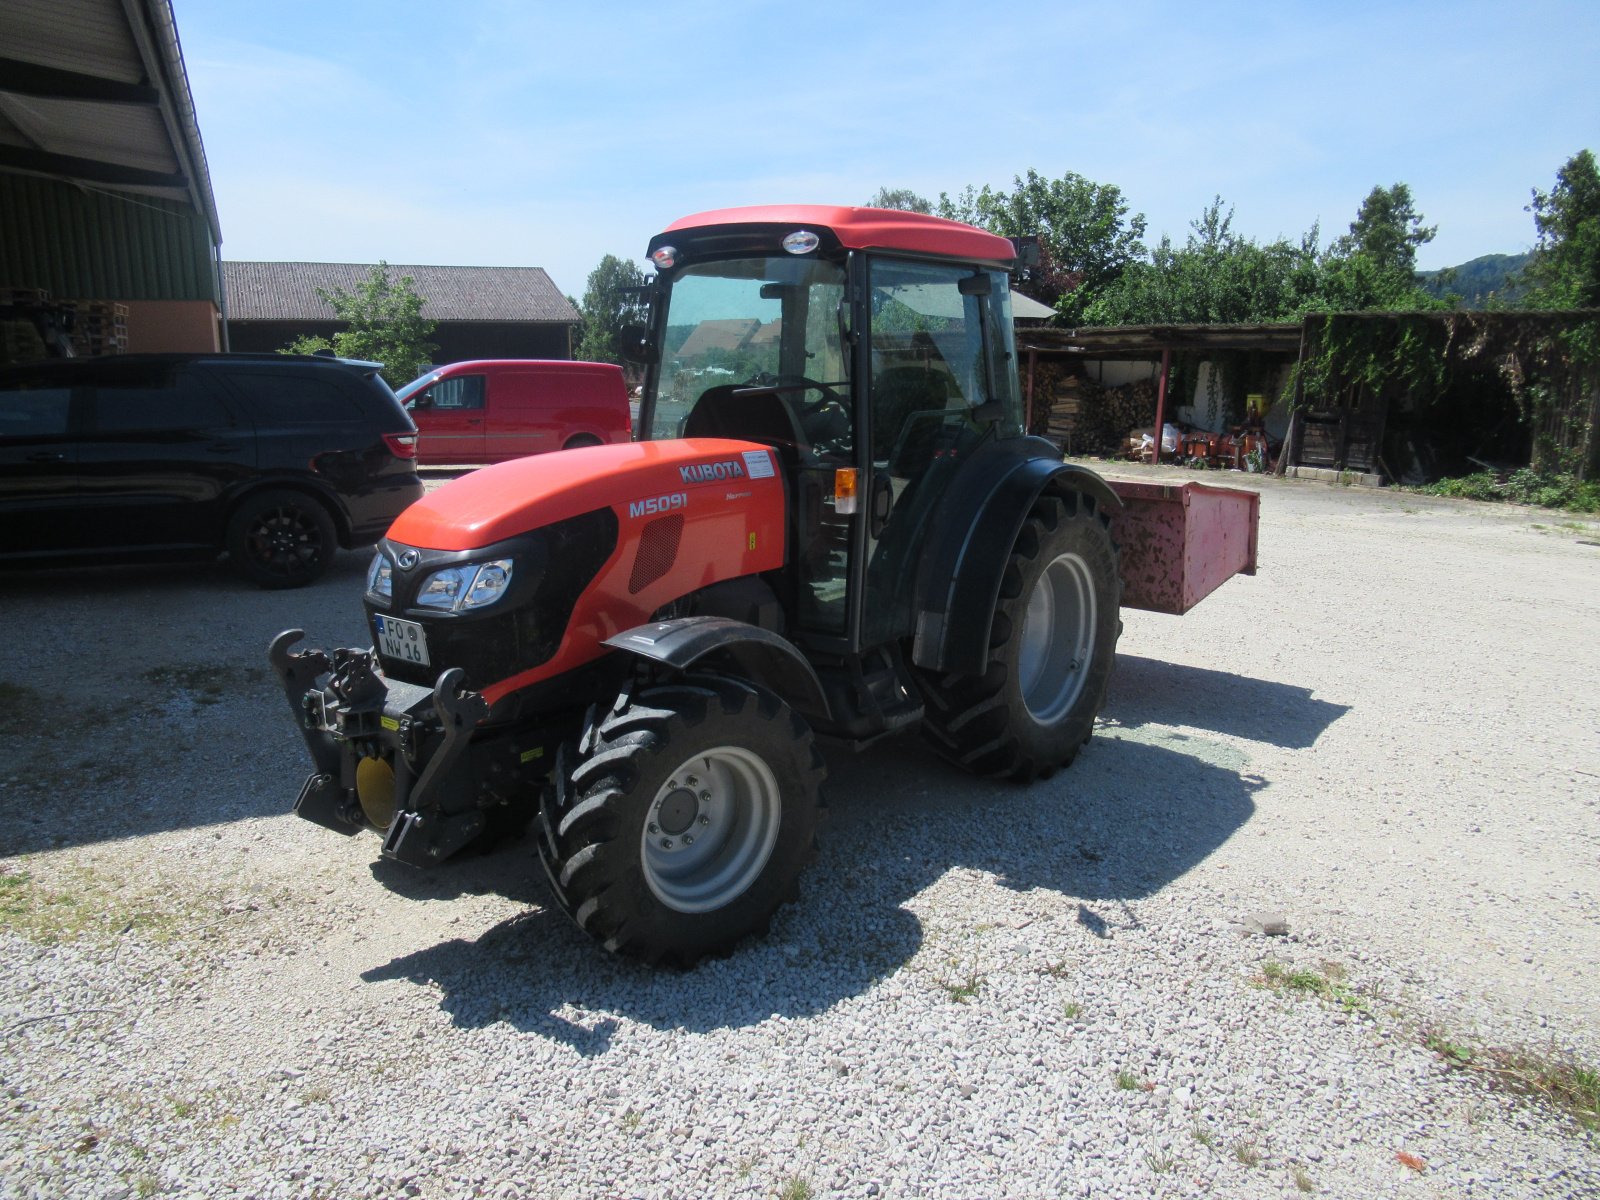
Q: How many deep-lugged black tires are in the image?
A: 2